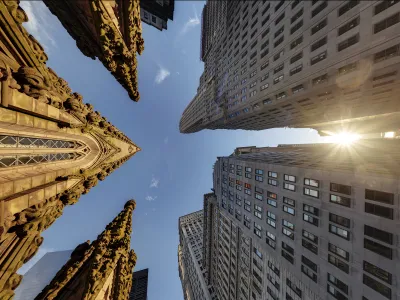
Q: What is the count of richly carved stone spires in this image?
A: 3